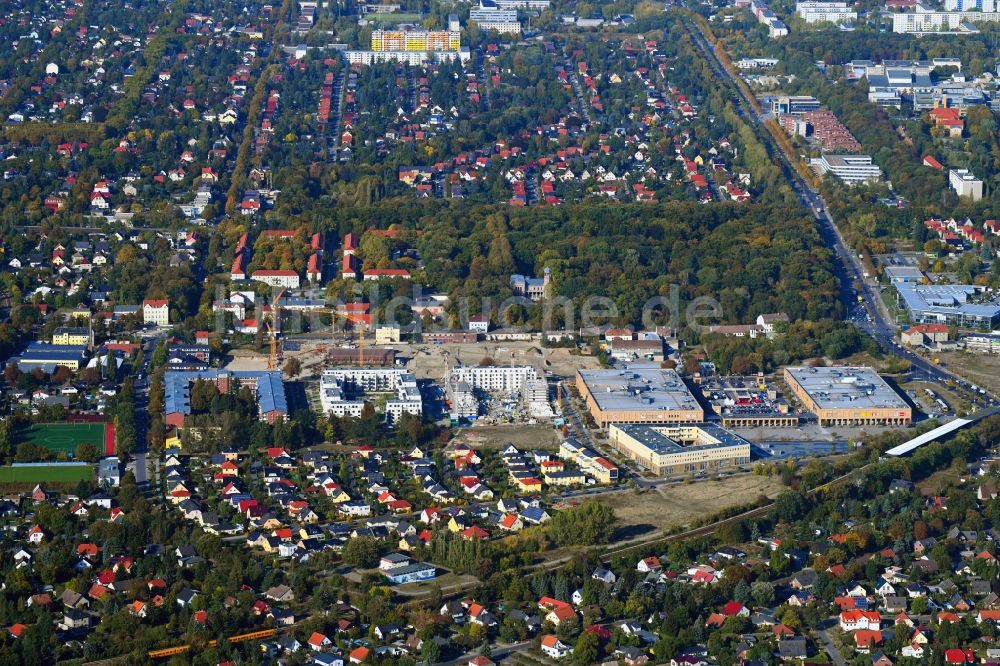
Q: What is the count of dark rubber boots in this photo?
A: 0